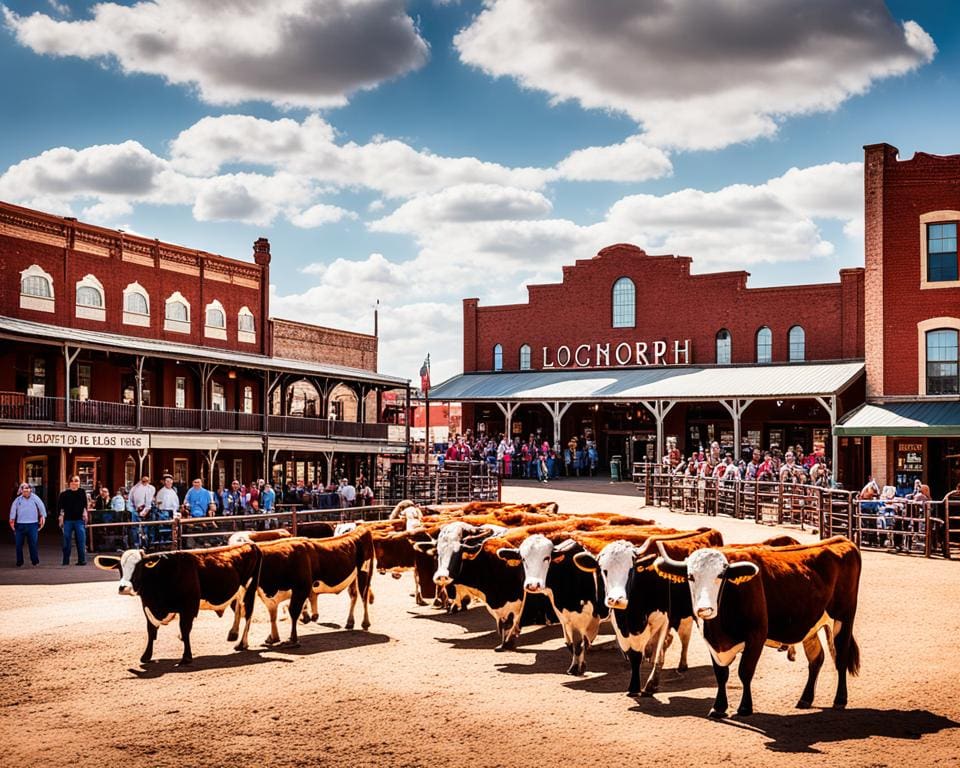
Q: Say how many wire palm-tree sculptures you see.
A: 0